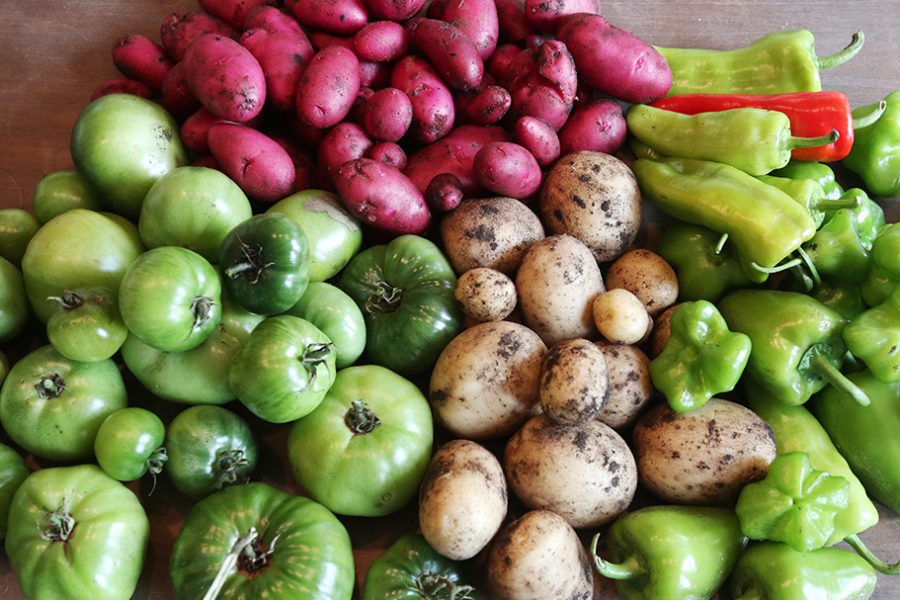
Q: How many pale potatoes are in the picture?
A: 14